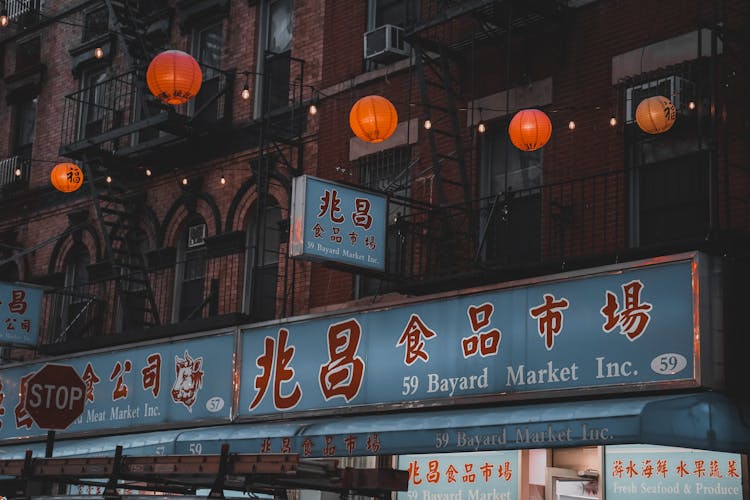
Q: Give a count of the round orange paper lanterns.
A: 5